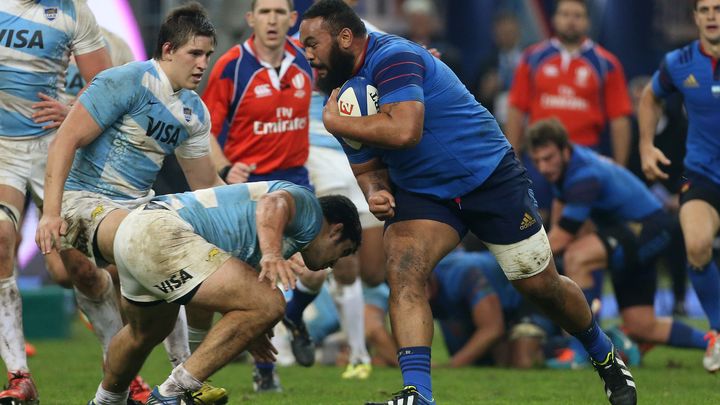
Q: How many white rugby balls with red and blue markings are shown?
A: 1